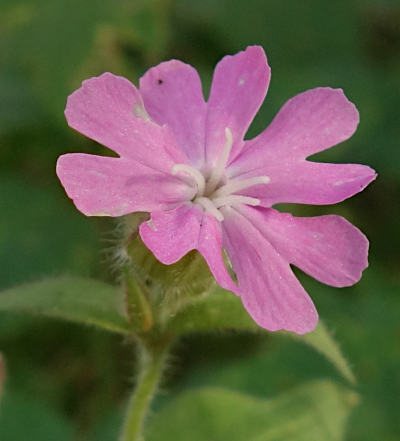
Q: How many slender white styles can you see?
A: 5